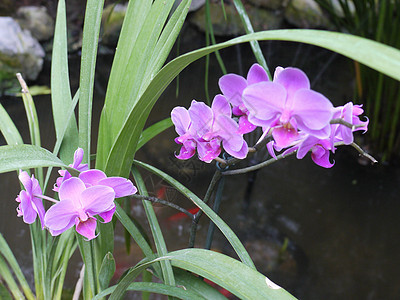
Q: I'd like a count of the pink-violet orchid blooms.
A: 10